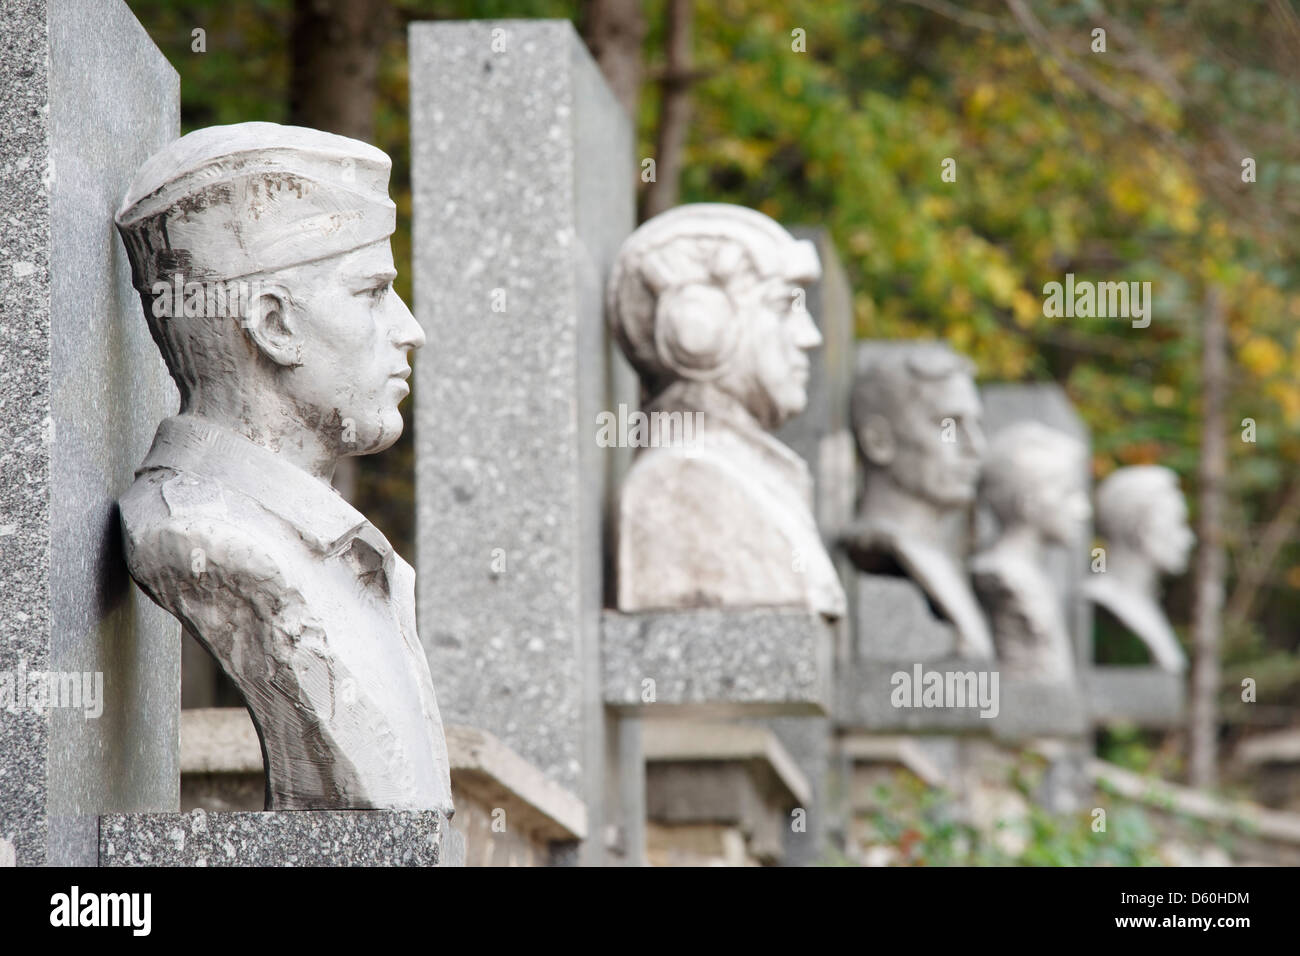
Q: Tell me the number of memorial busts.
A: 5